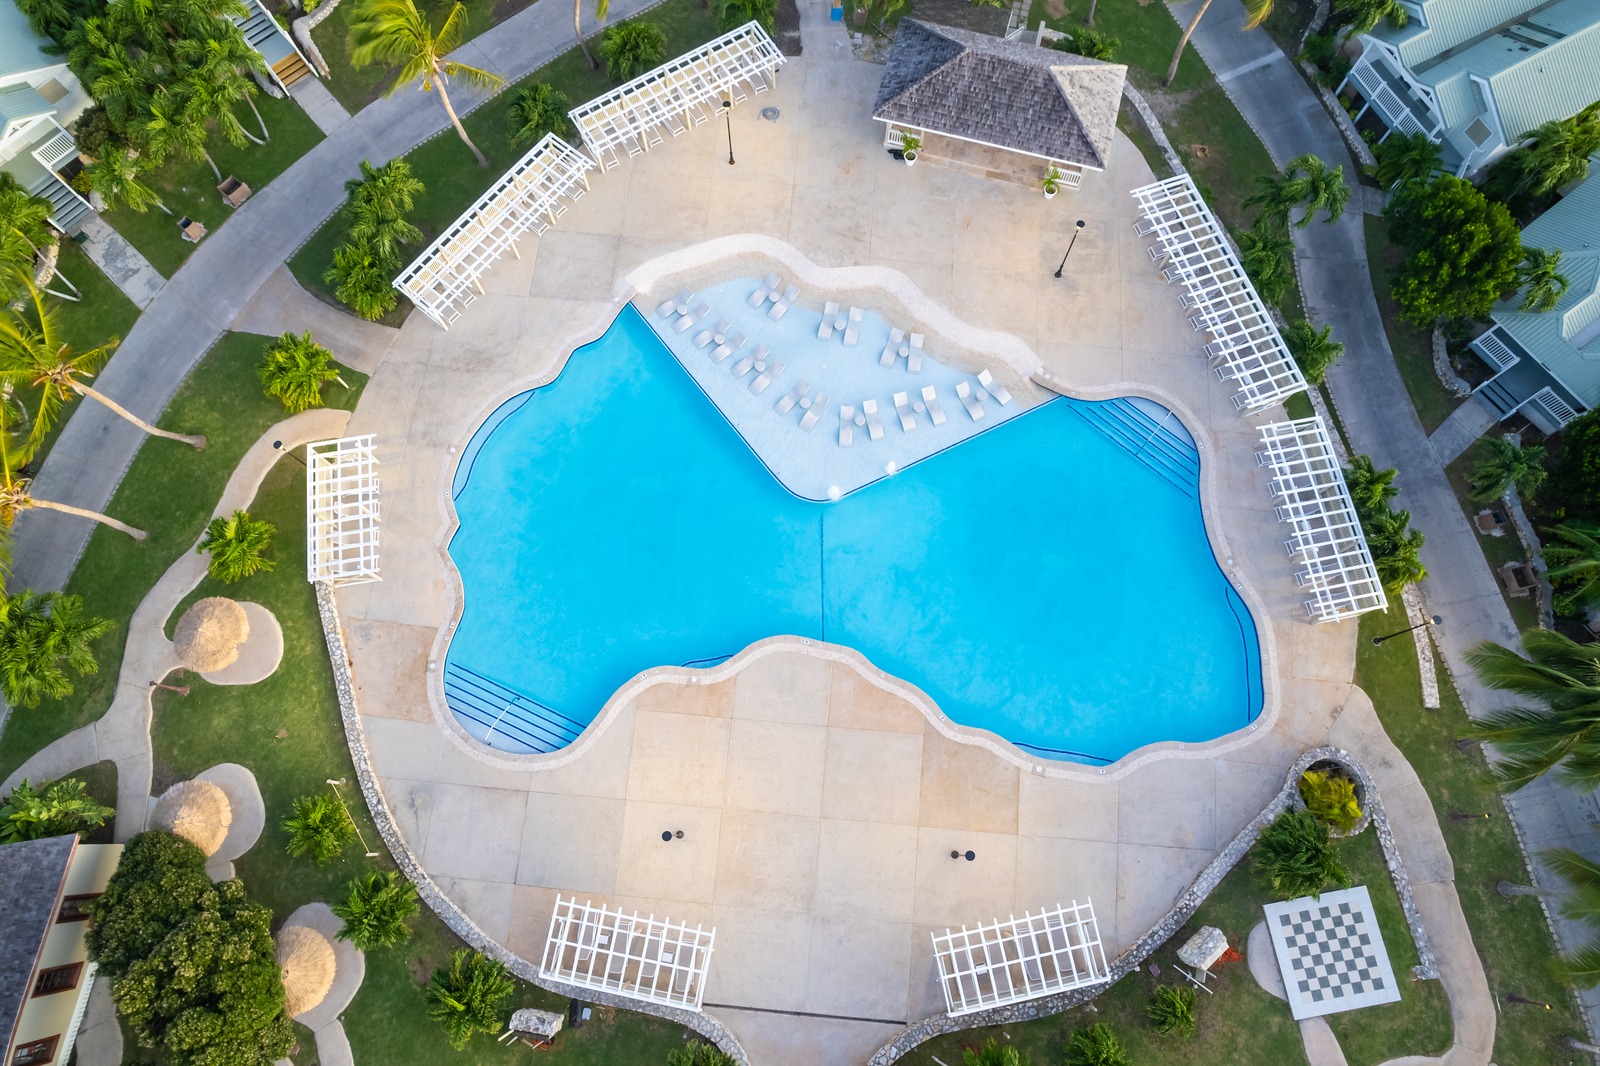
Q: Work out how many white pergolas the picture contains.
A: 7